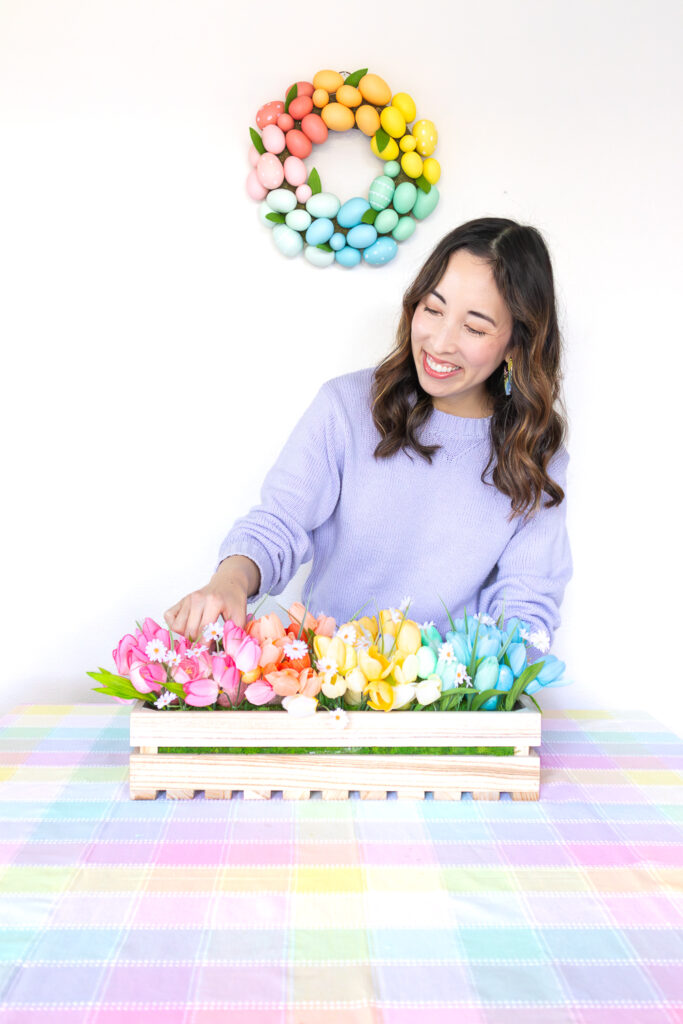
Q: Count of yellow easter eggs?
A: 7